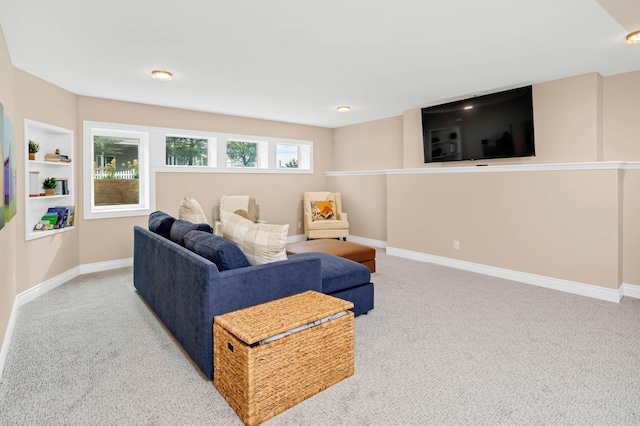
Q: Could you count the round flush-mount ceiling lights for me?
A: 3